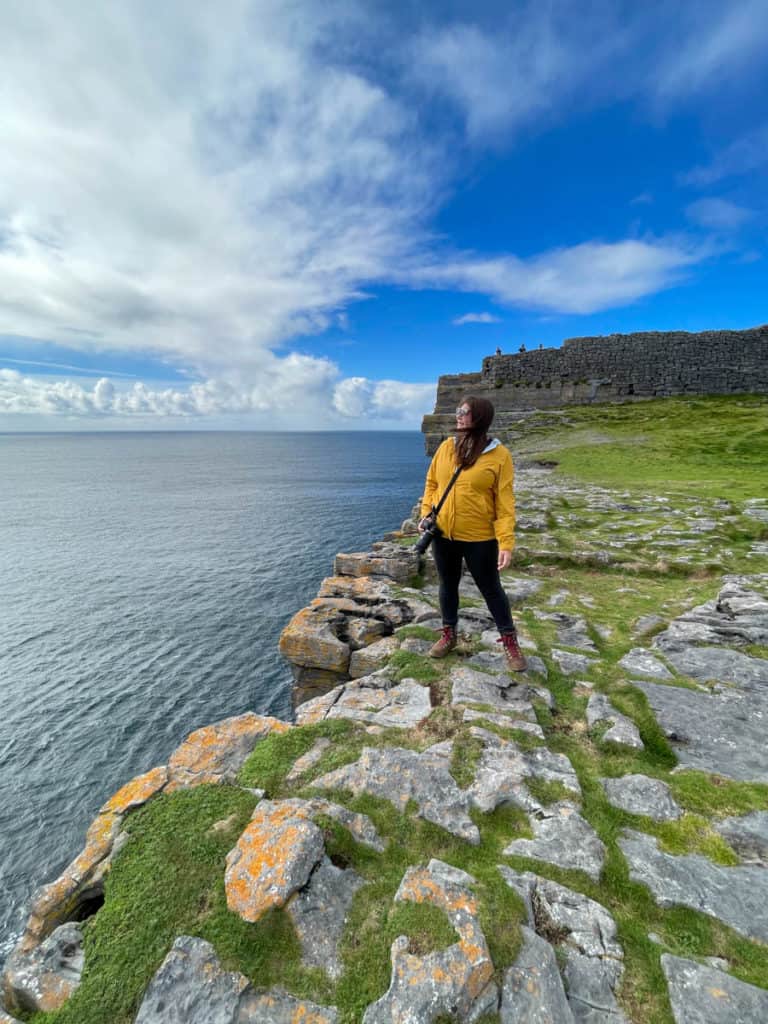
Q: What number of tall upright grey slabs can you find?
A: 0